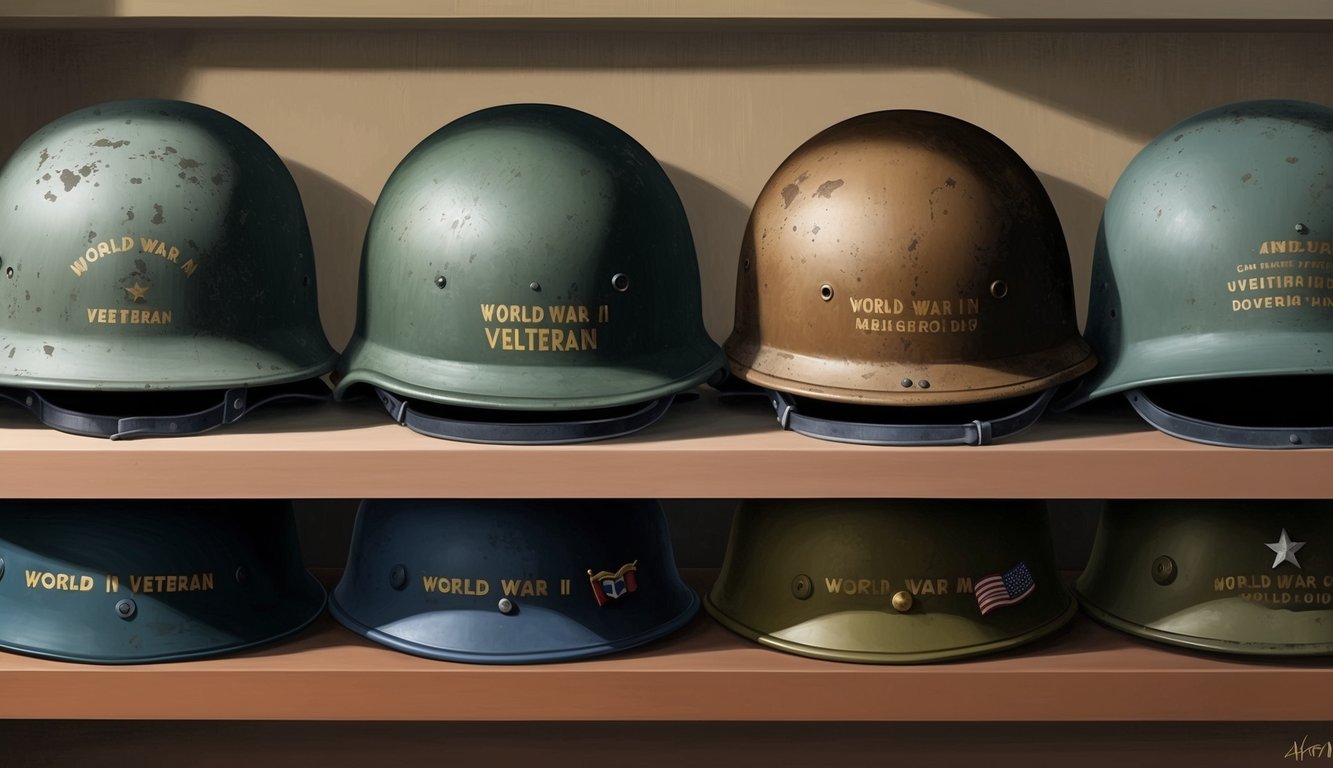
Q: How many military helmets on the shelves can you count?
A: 8